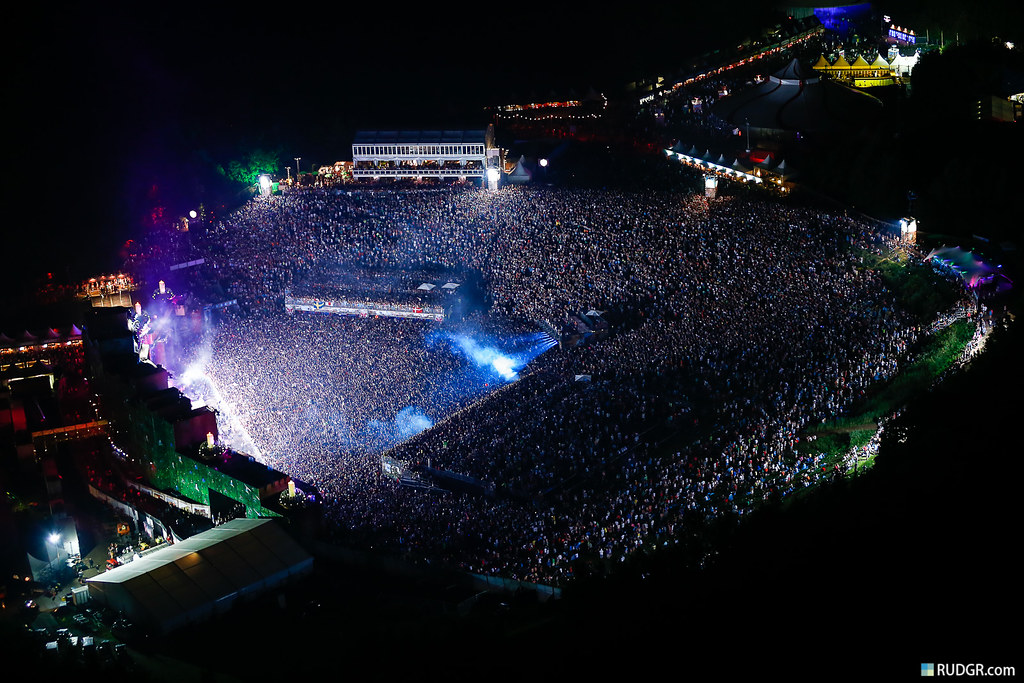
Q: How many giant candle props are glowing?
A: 4